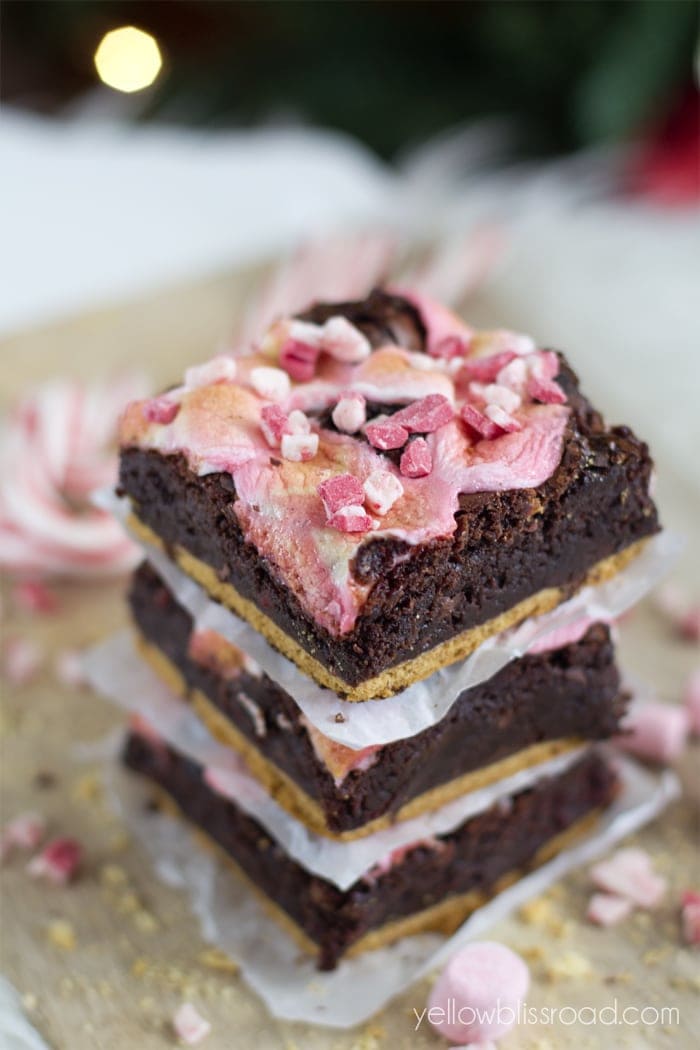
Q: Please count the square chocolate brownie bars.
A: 3